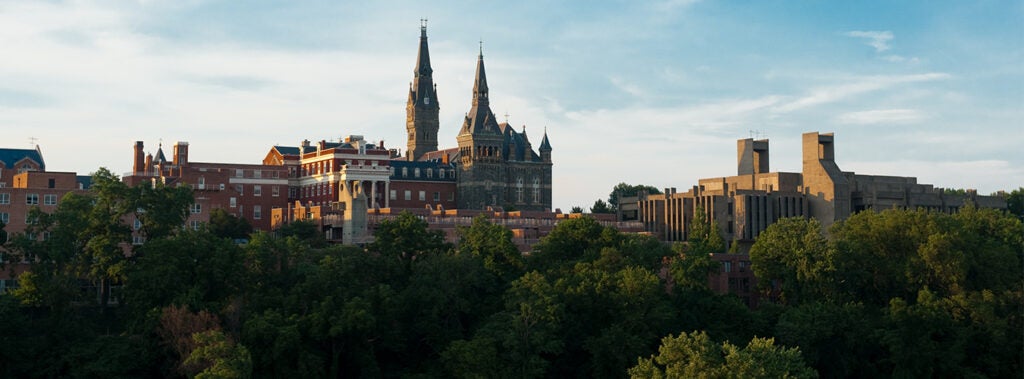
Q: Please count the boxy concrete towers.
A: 2